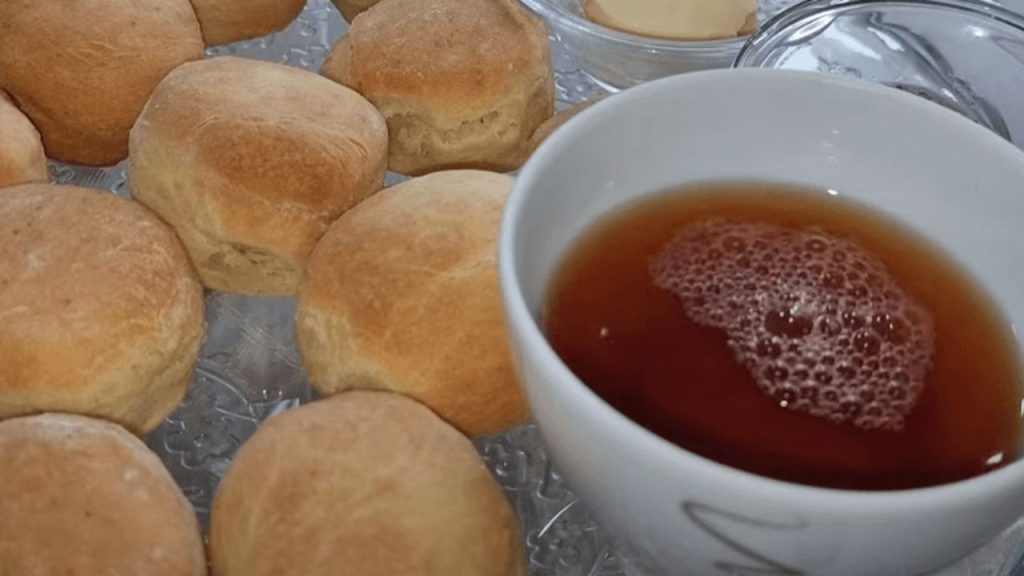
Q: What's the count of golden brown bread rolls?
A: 11